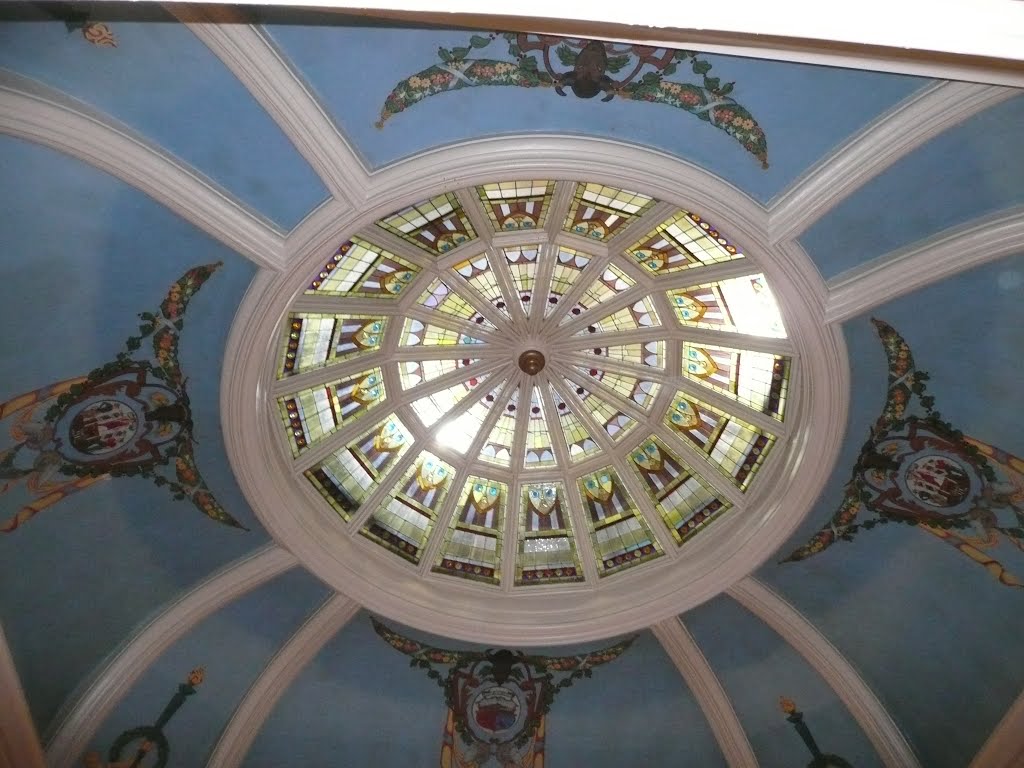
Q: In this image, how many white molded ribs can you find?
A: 8